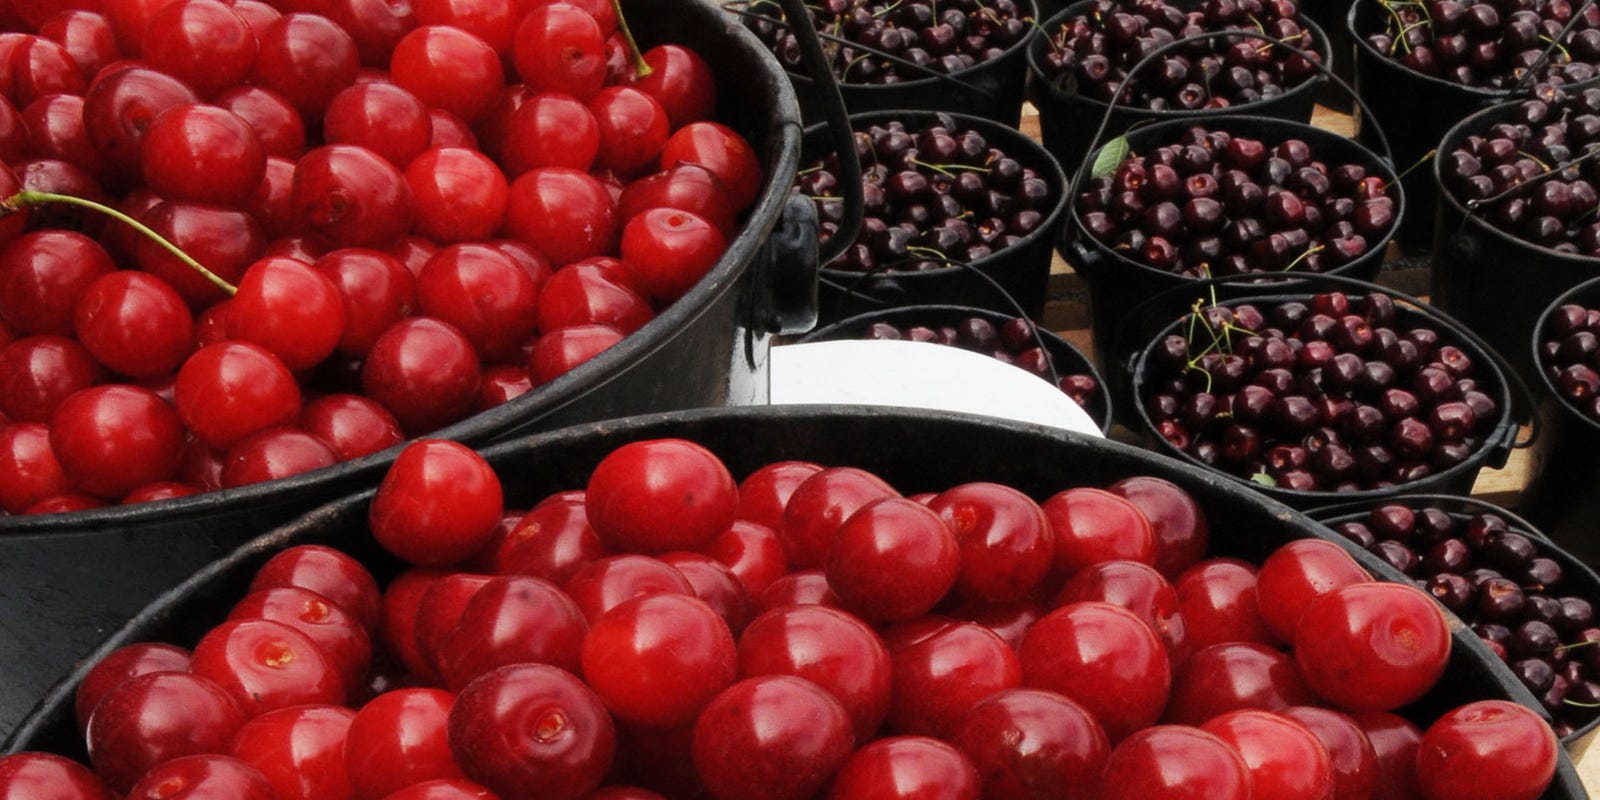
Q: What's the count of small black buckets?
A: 10